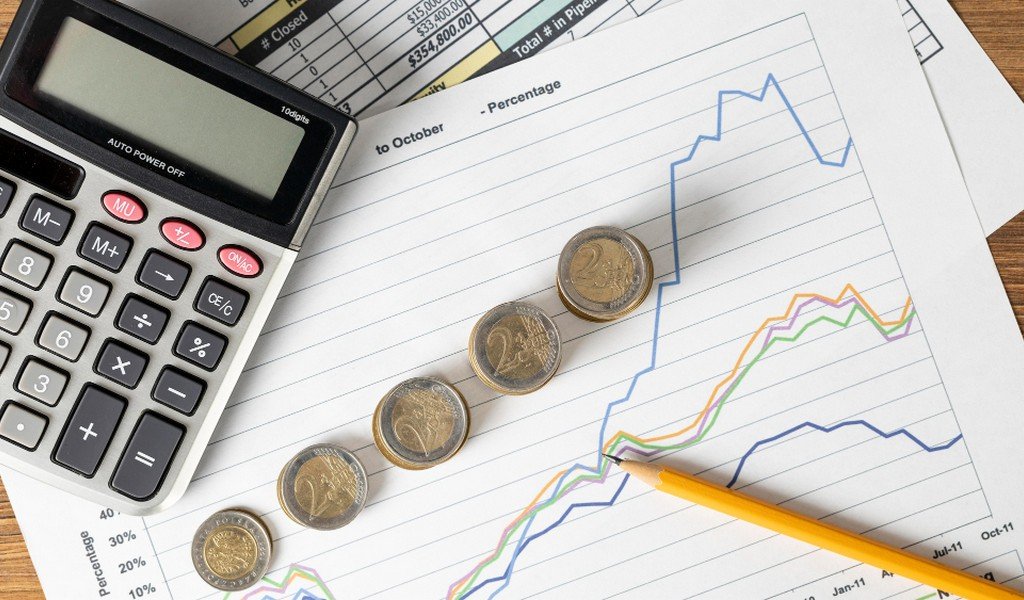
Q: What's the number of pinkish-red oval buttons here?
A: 3